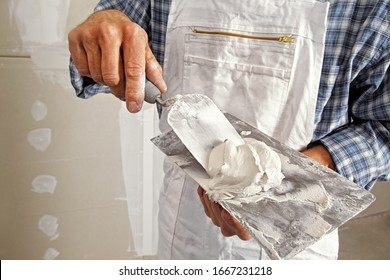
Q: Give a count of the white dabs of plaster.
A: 5